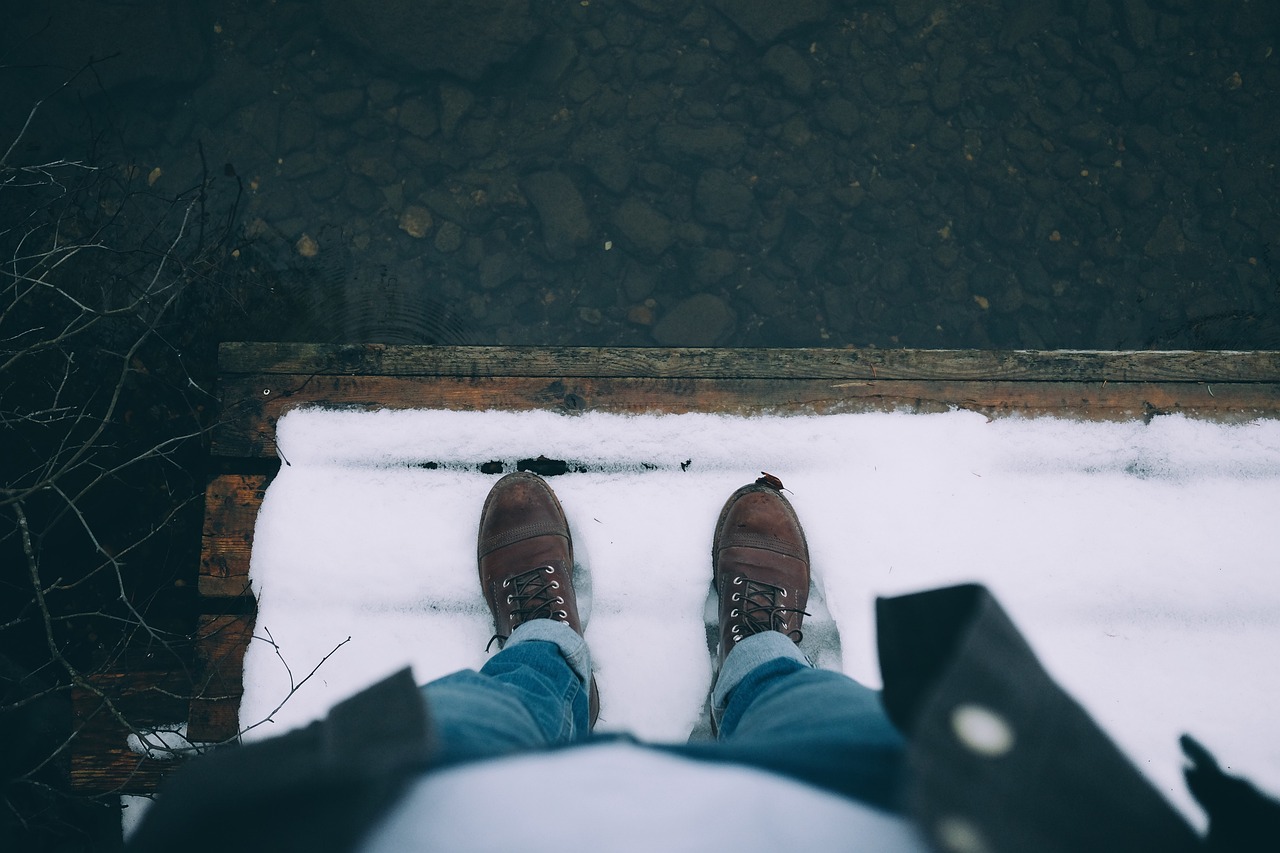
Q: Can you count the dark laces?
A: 2